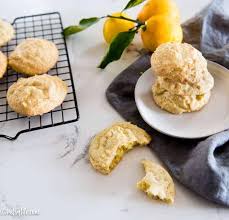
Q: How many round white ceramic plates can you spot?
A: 1